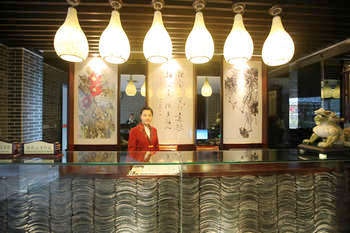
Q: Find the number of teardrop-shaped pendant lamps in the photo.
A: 6